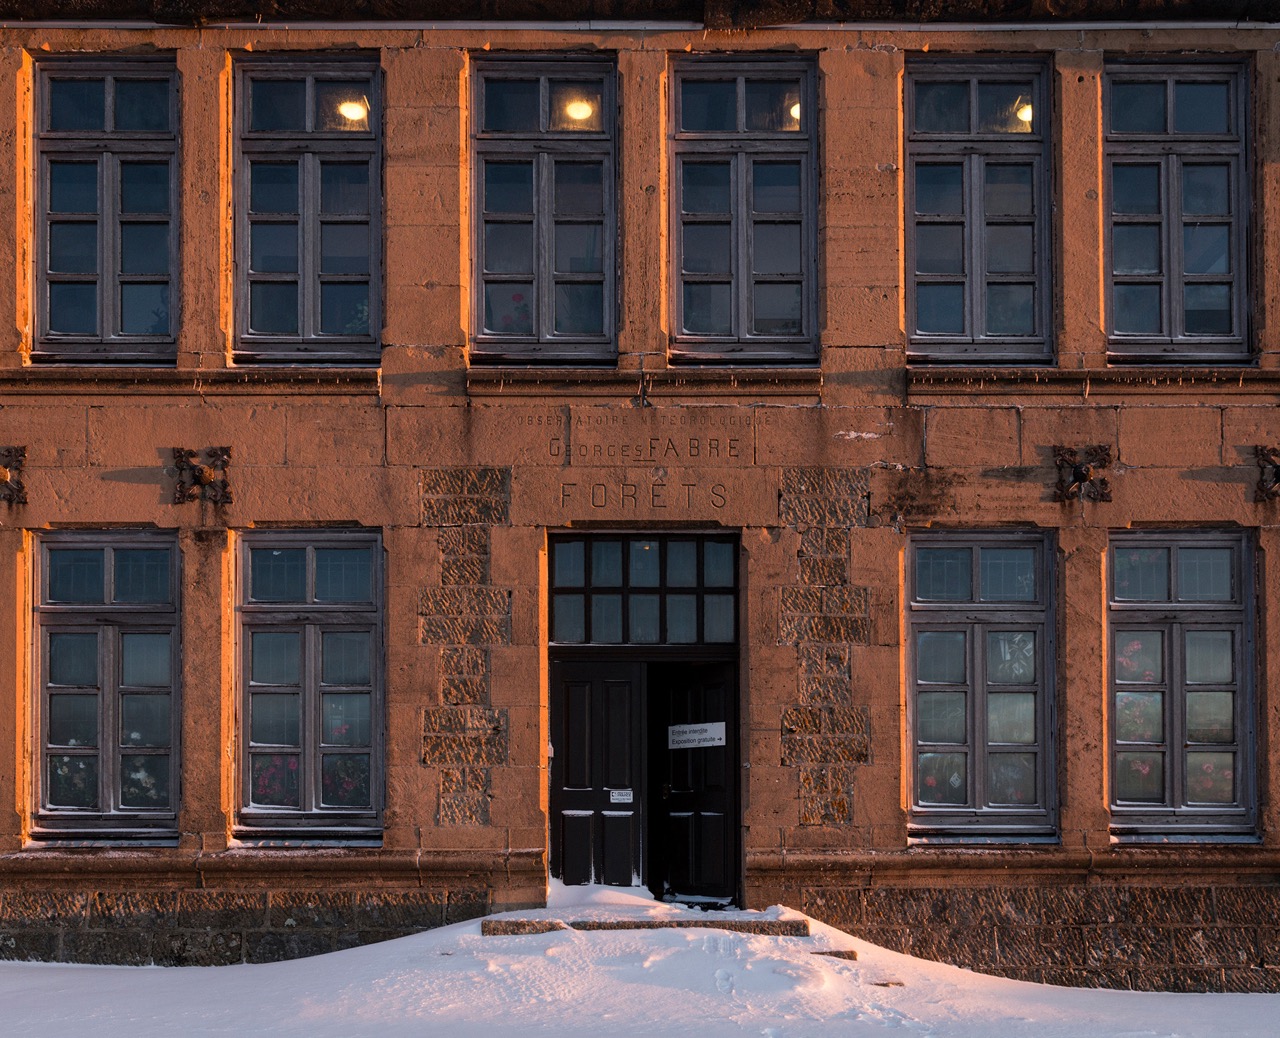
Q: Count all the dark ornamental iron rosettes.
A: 4